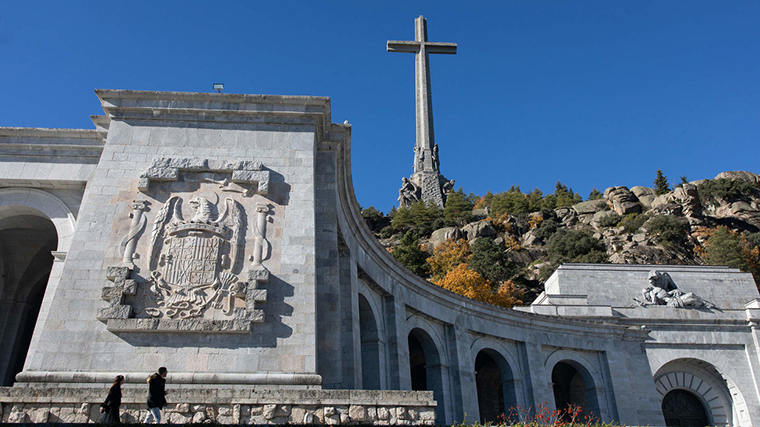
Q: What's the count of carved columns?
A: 2